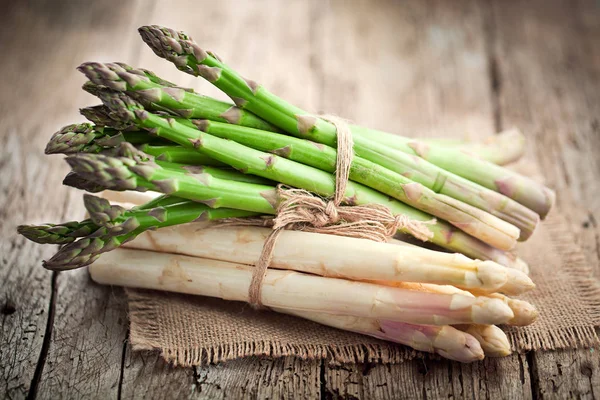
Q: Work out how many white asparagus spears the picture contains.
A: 6